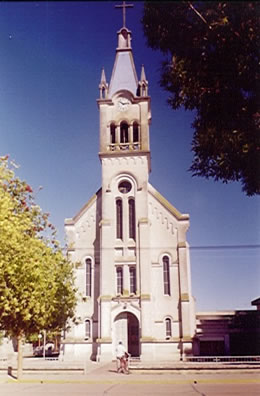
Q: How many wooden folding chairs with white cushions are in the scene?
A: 0